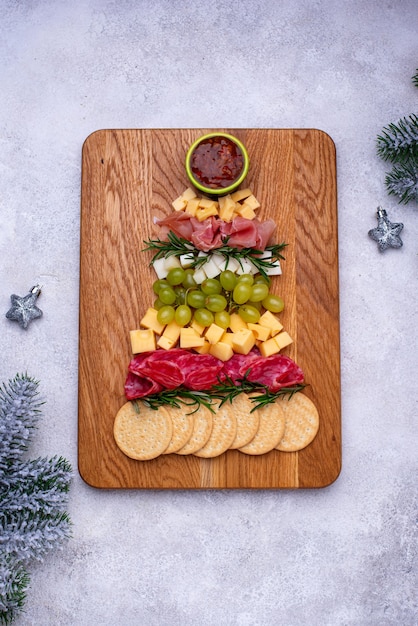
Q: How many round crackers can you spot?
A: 7